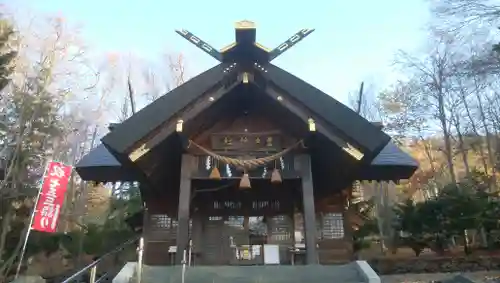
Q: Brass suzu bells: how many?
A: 0